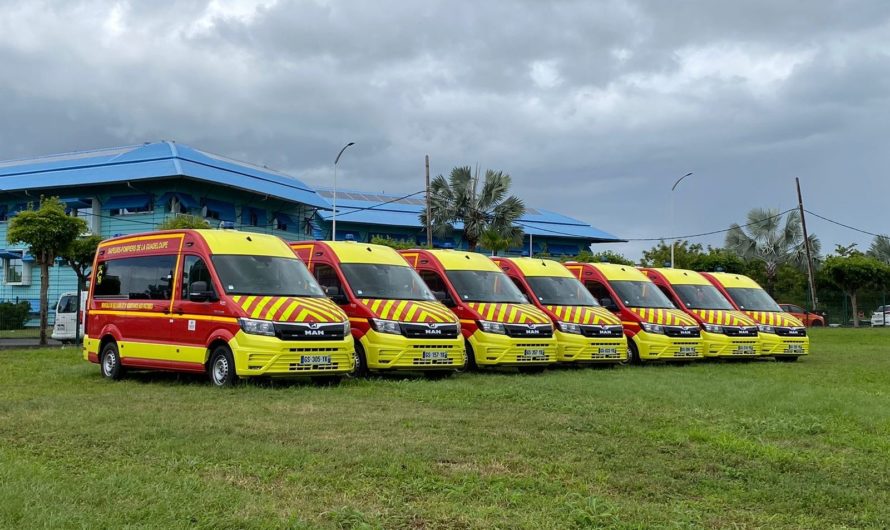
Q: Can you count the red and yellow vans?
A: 7